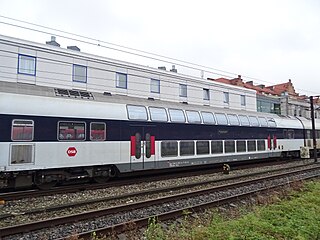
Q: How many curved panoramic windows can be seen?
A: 11